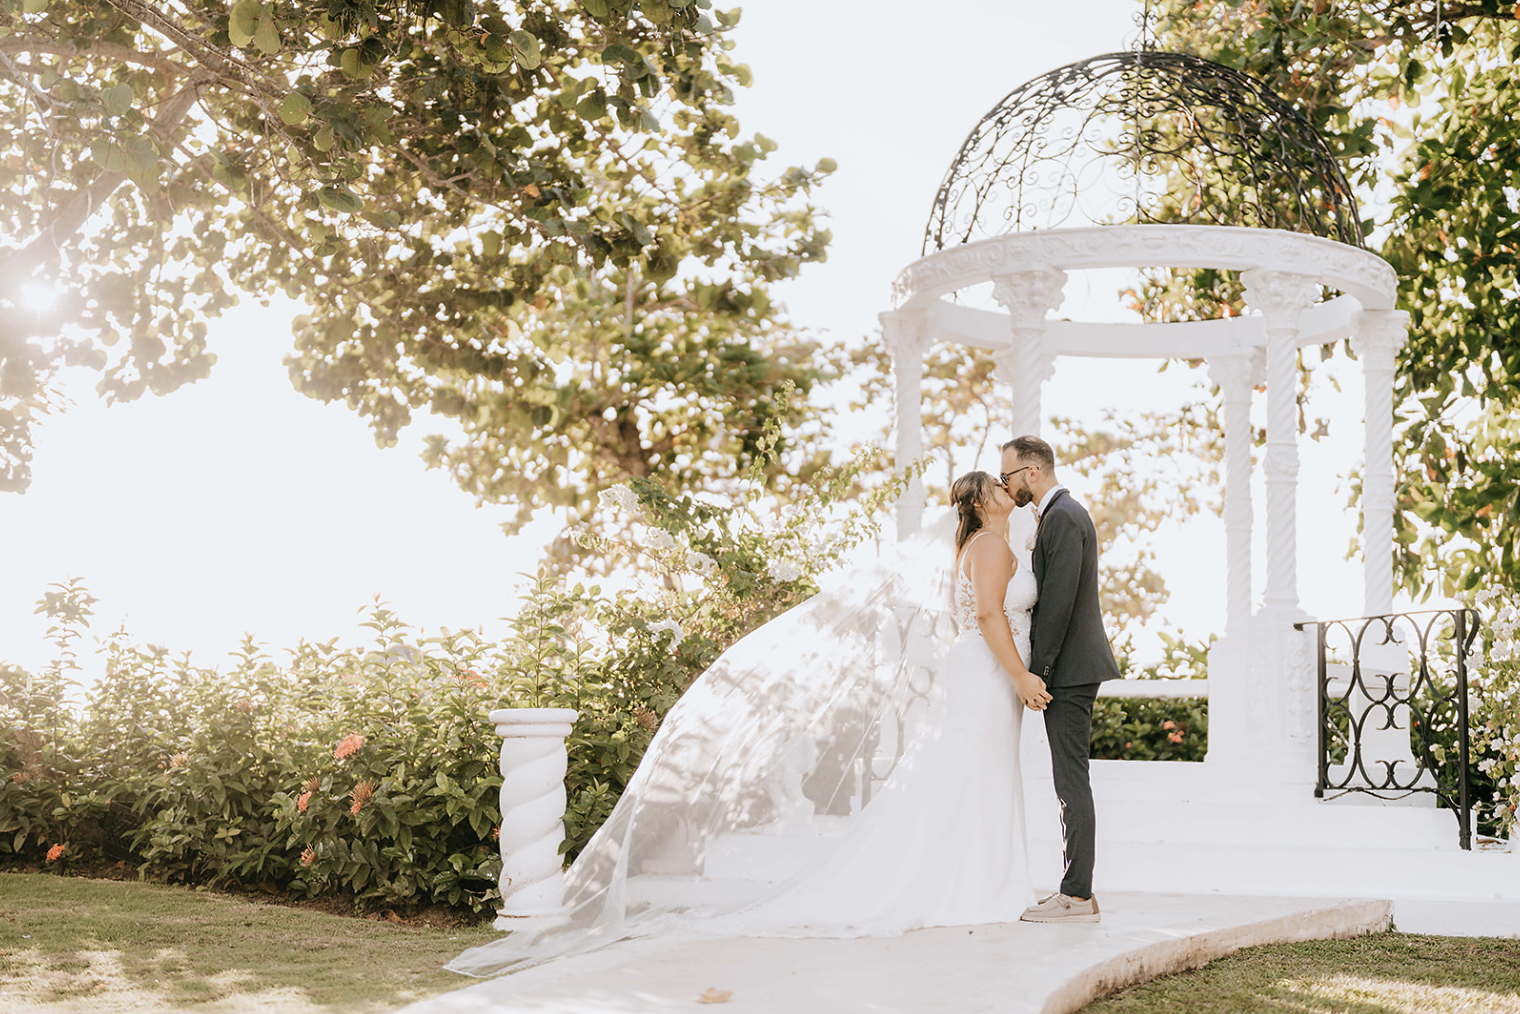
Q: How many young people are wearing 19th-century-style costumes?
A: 0